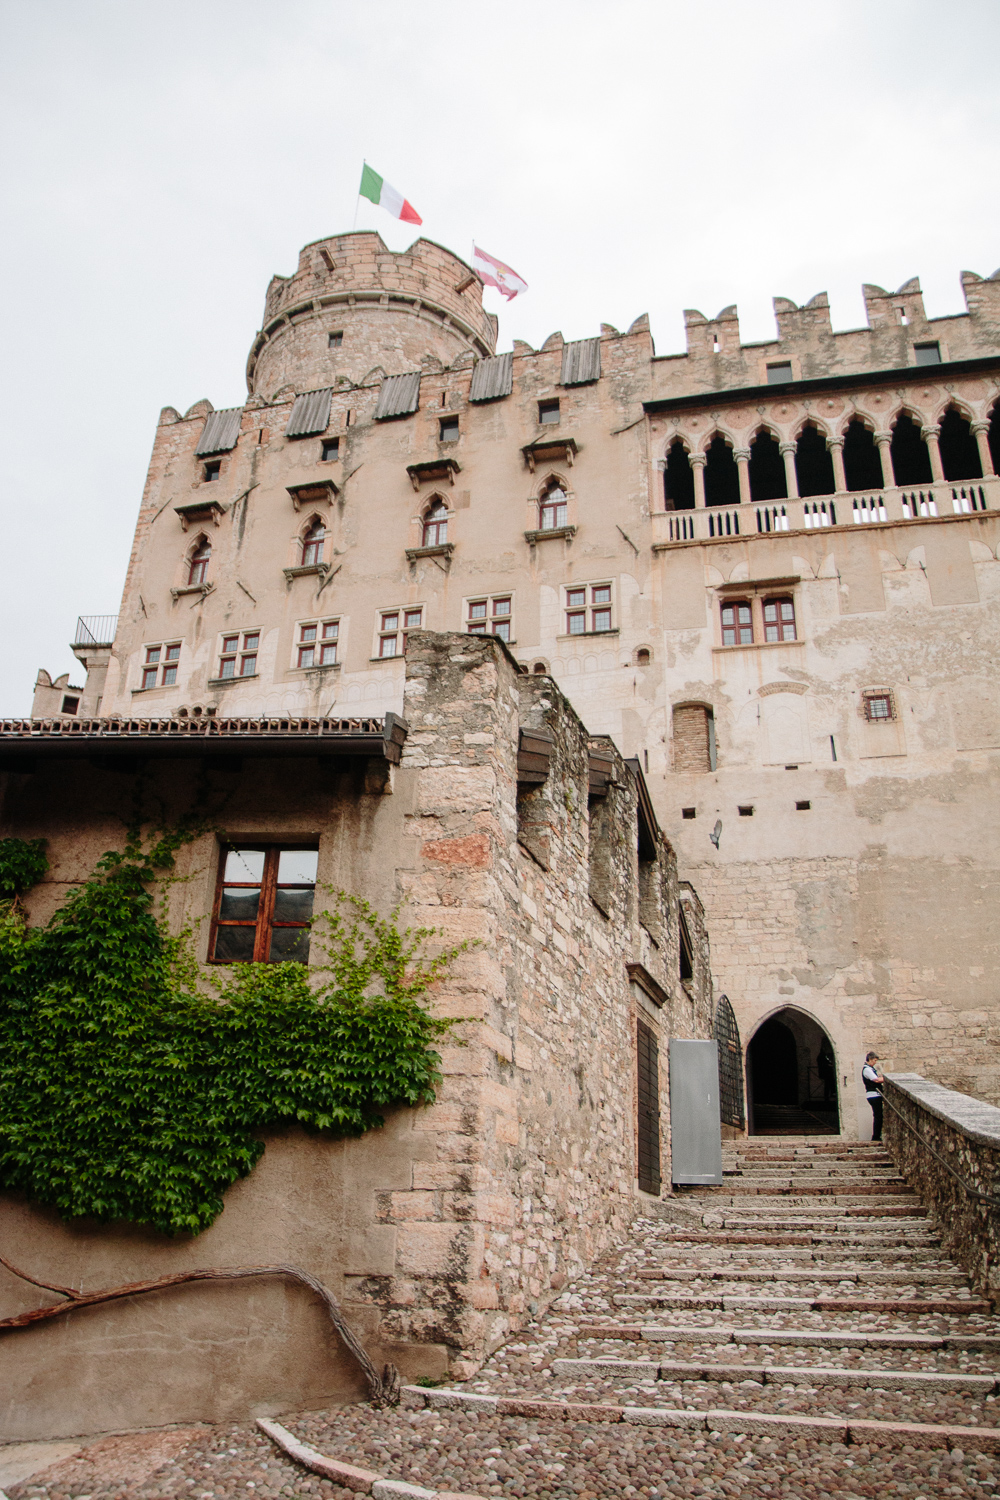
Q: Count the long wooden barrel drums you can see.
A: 0